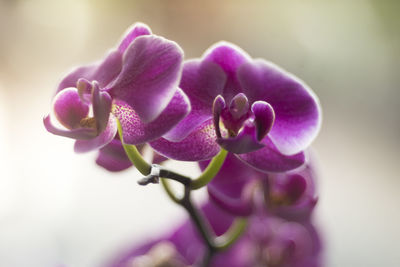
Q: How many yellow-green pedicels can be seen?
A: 4